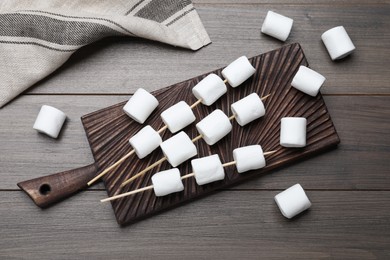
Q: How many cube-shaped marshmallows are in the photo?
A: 0